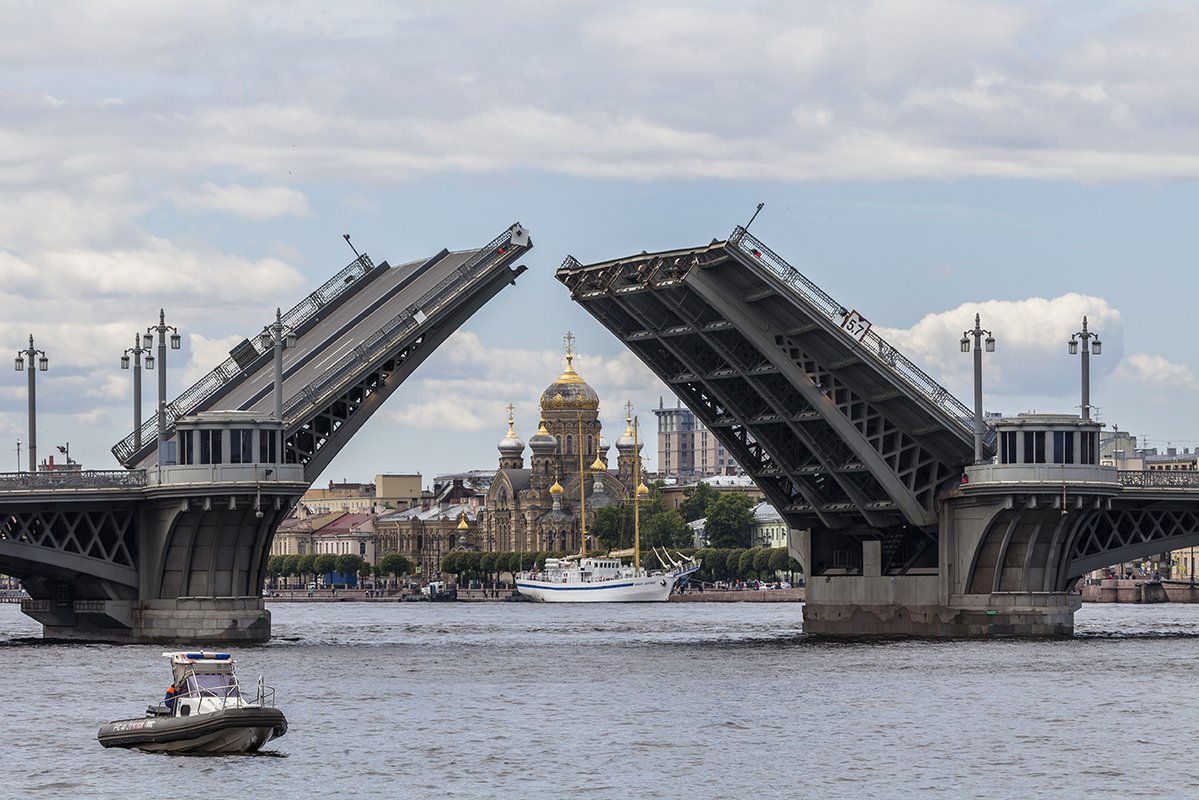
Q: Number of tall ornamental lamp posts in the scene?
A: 6